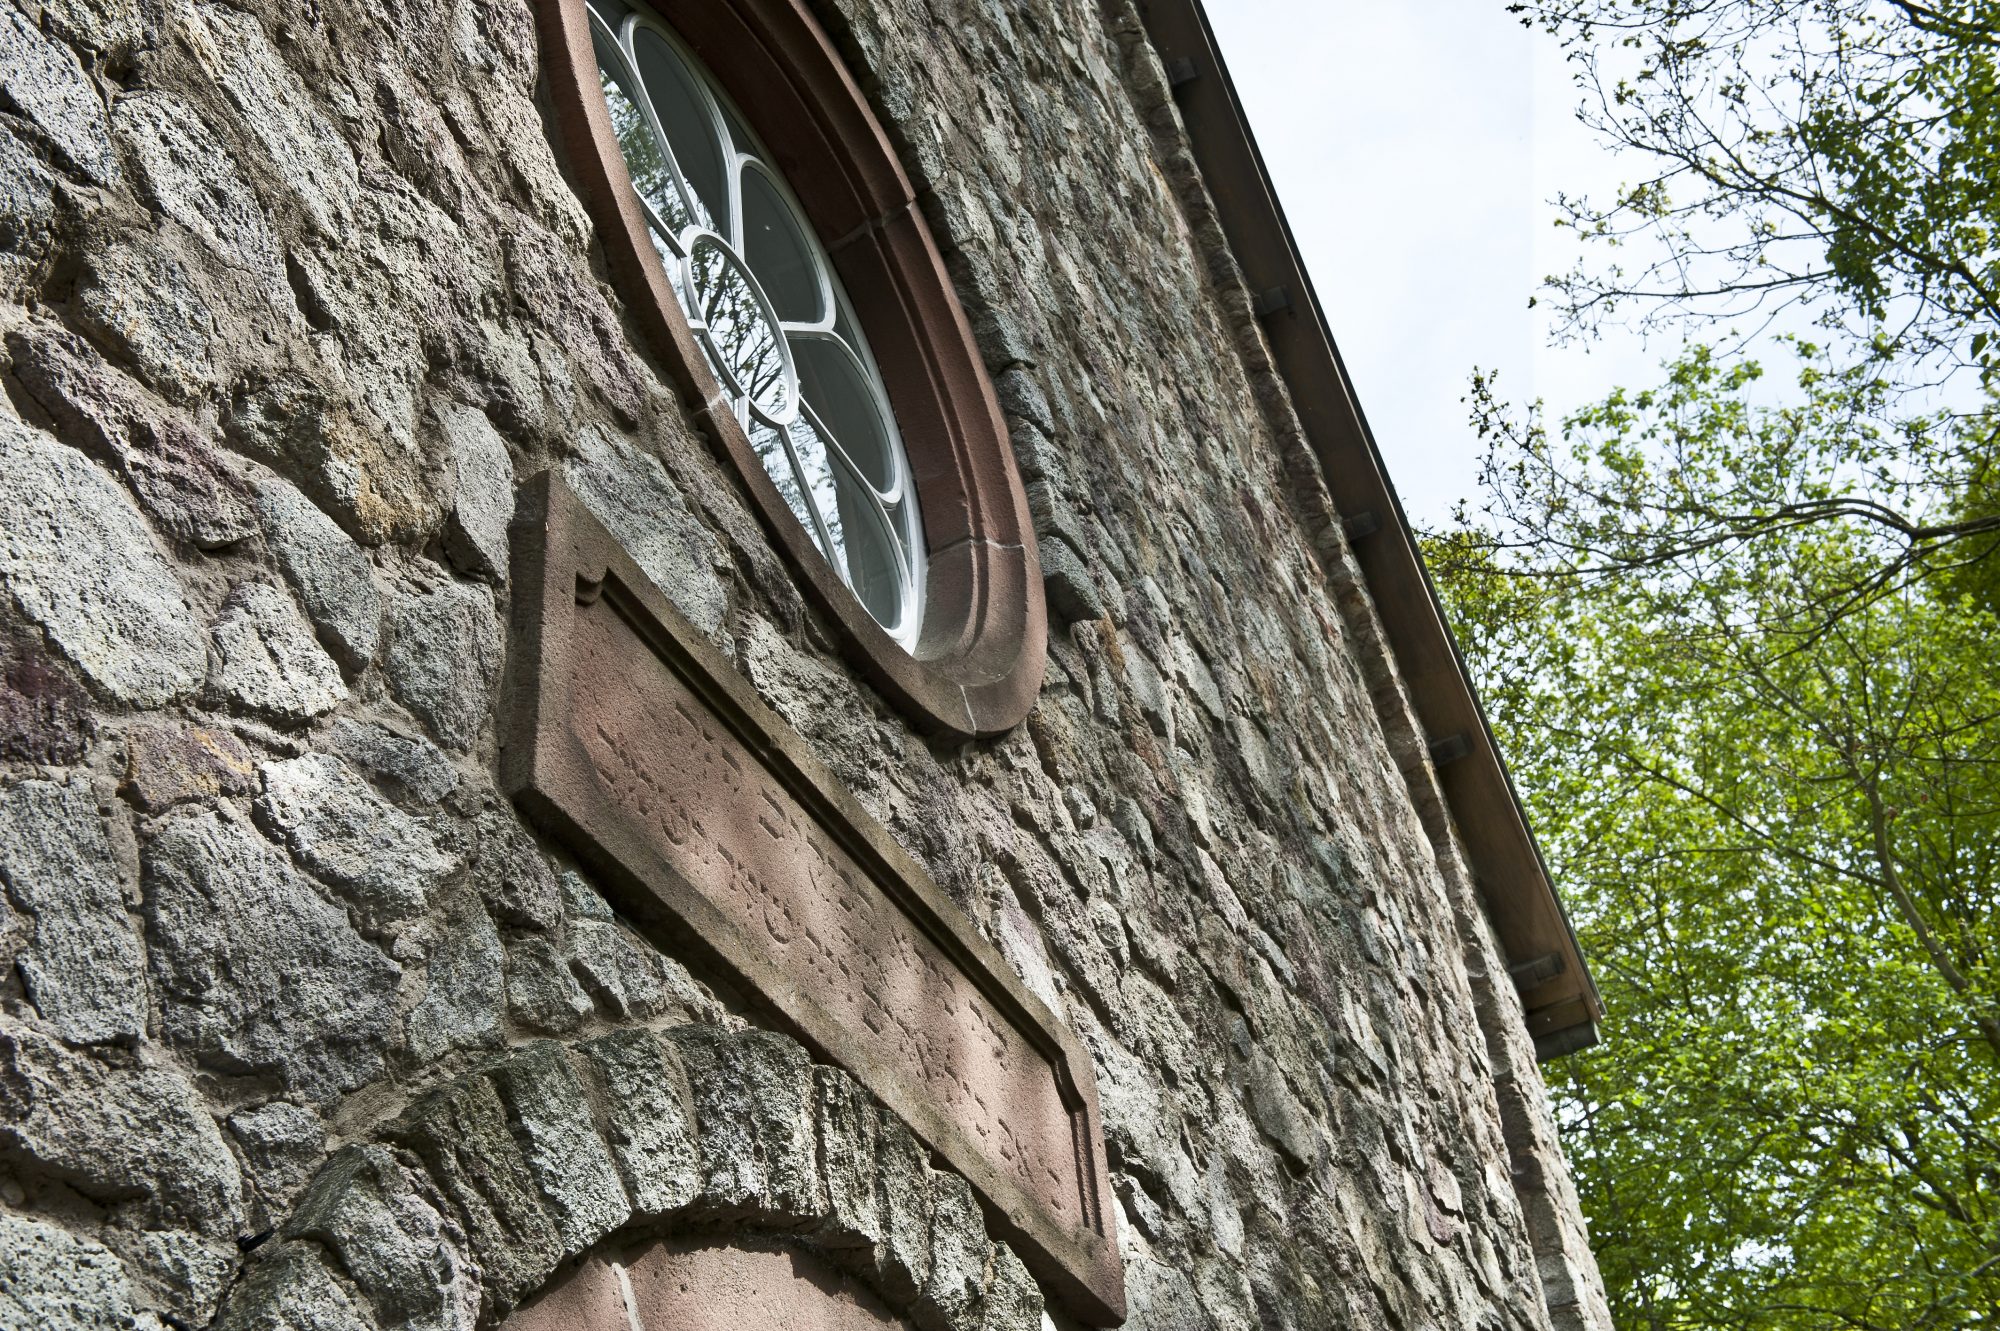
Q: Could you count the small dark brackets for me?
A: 5